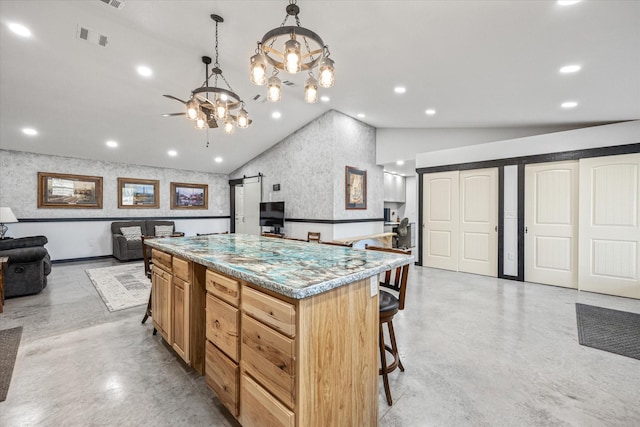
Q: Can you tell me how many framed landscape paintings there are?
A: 3